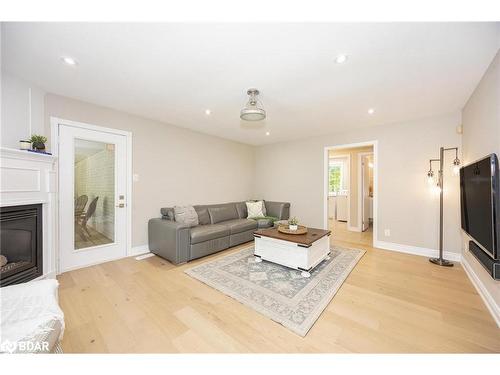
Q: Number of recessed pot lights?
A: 5